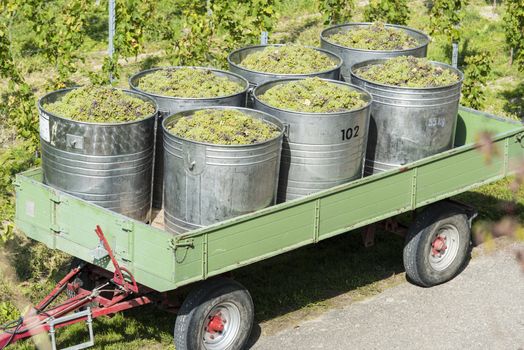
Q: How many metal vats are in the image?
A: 7